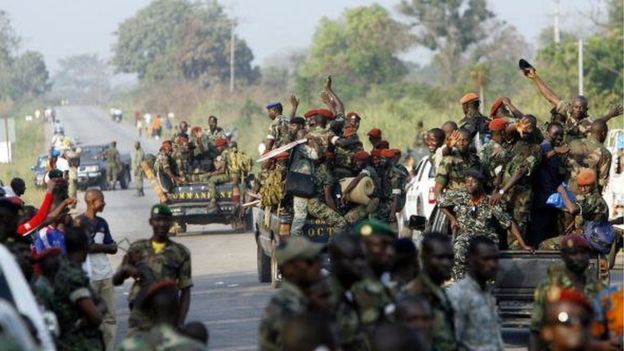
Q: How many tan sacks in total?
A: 1